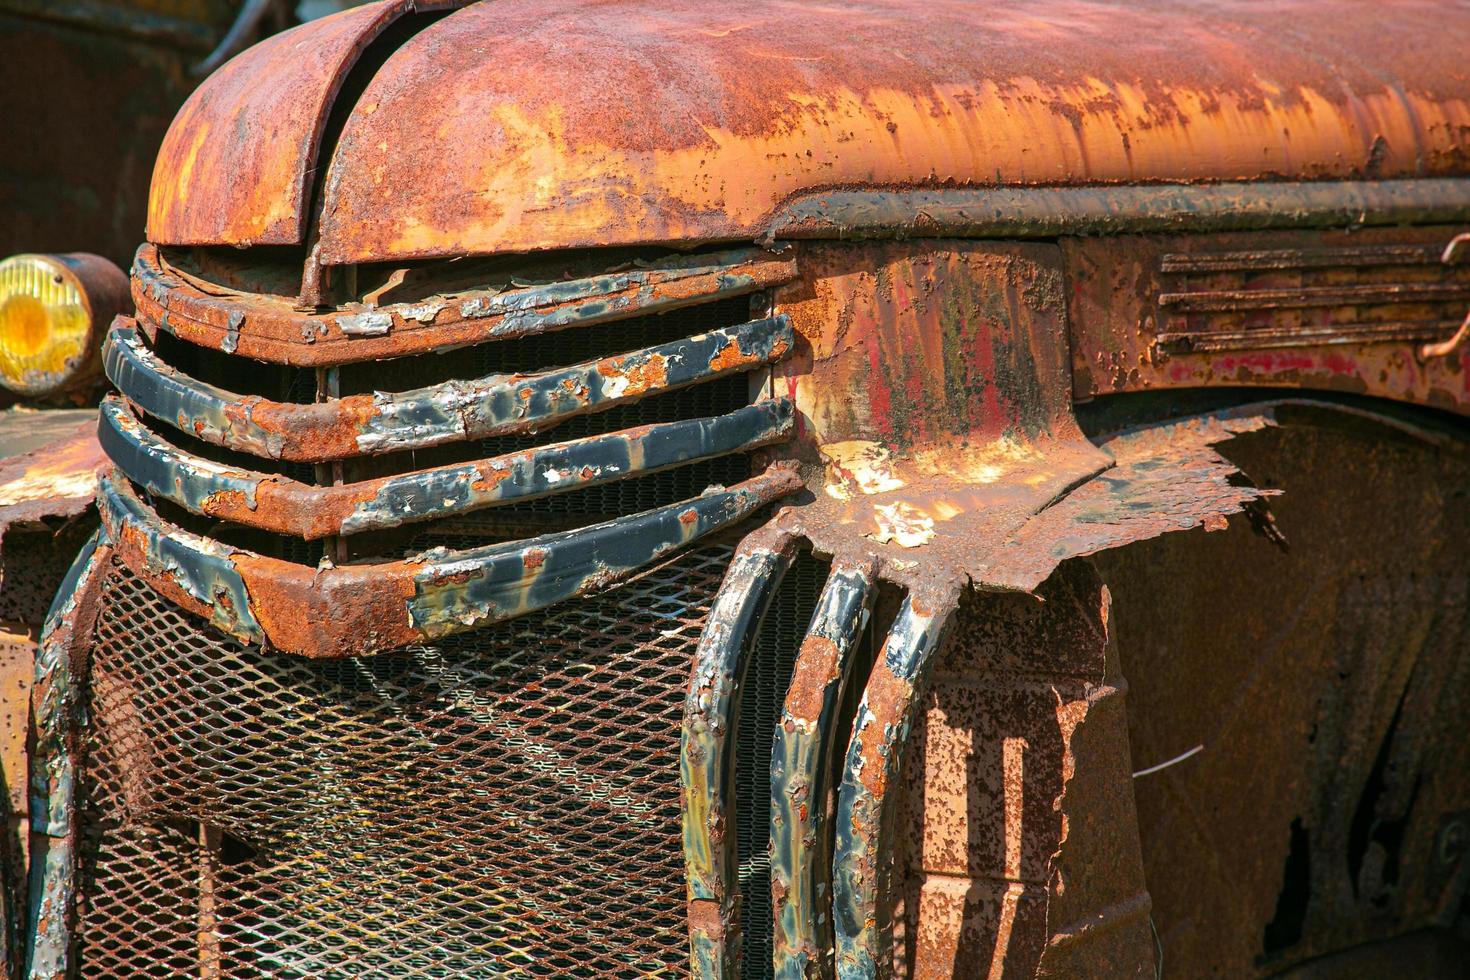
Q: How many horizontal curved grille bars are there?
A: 4